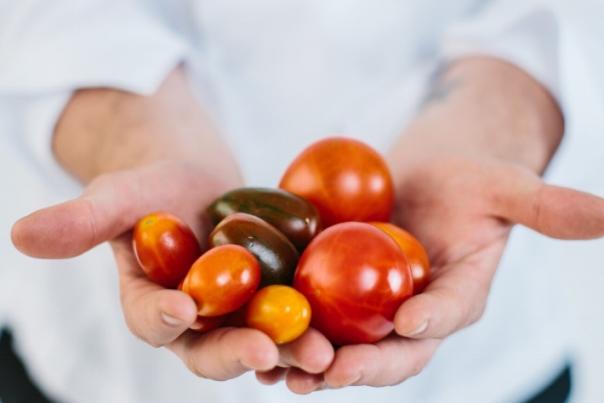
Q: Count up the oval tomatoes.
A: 4